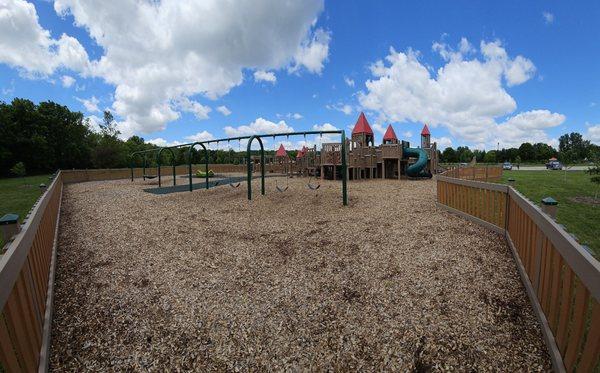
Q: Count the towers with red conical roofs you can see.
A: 5